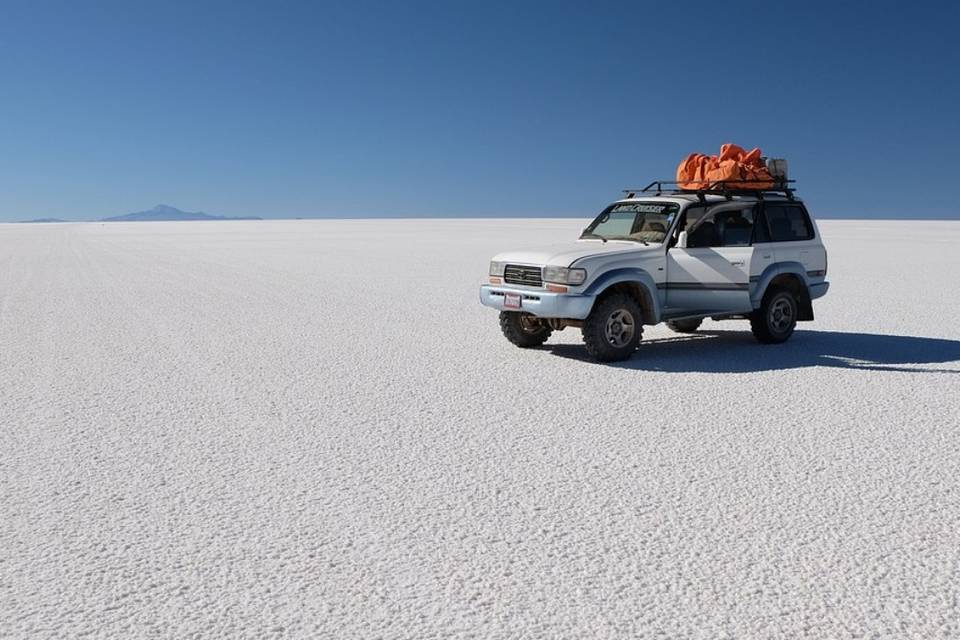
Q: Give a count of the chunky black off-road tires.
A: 4